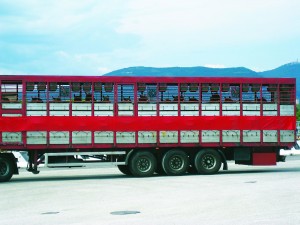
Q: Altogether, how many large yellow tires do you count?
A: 0